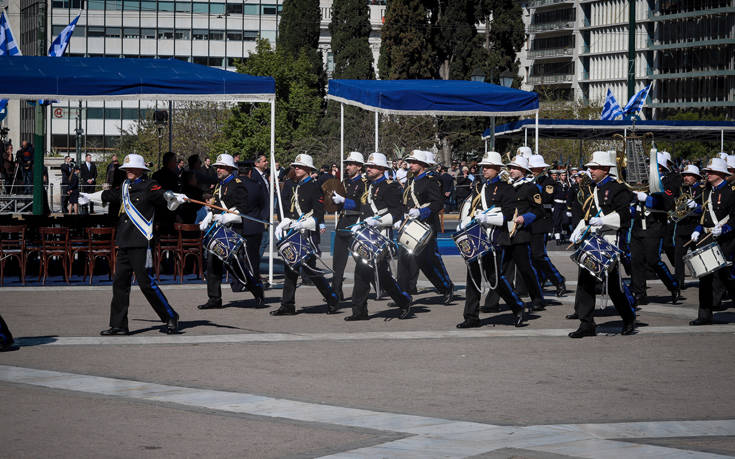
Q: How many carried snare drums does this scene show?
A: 7